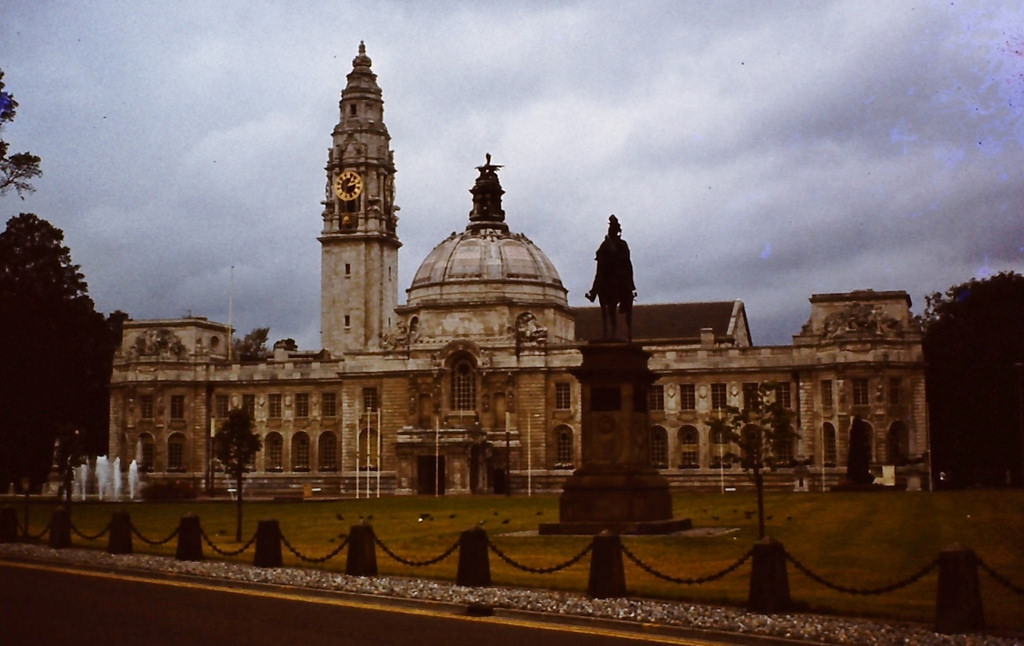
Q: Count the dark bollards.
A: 10